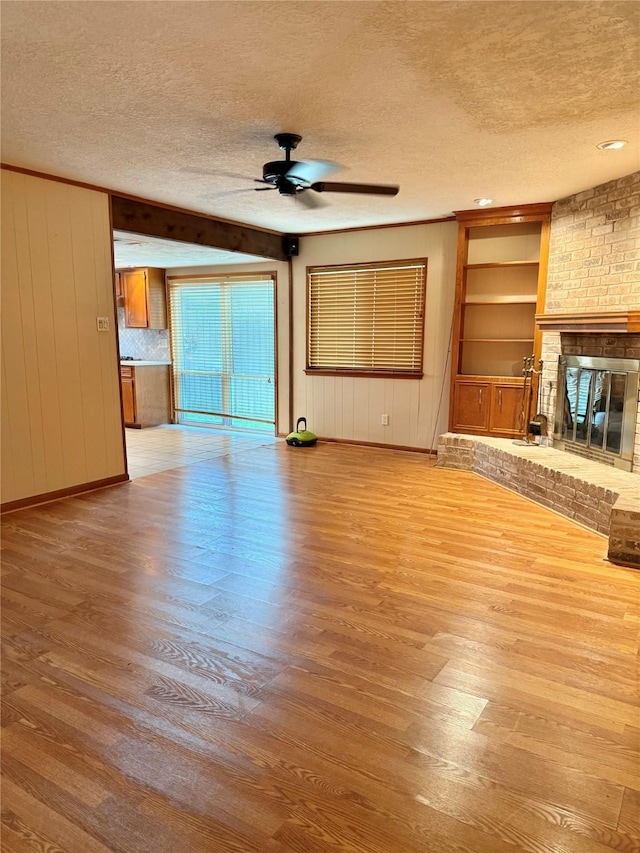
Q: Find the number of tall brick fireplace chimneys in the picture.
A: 1